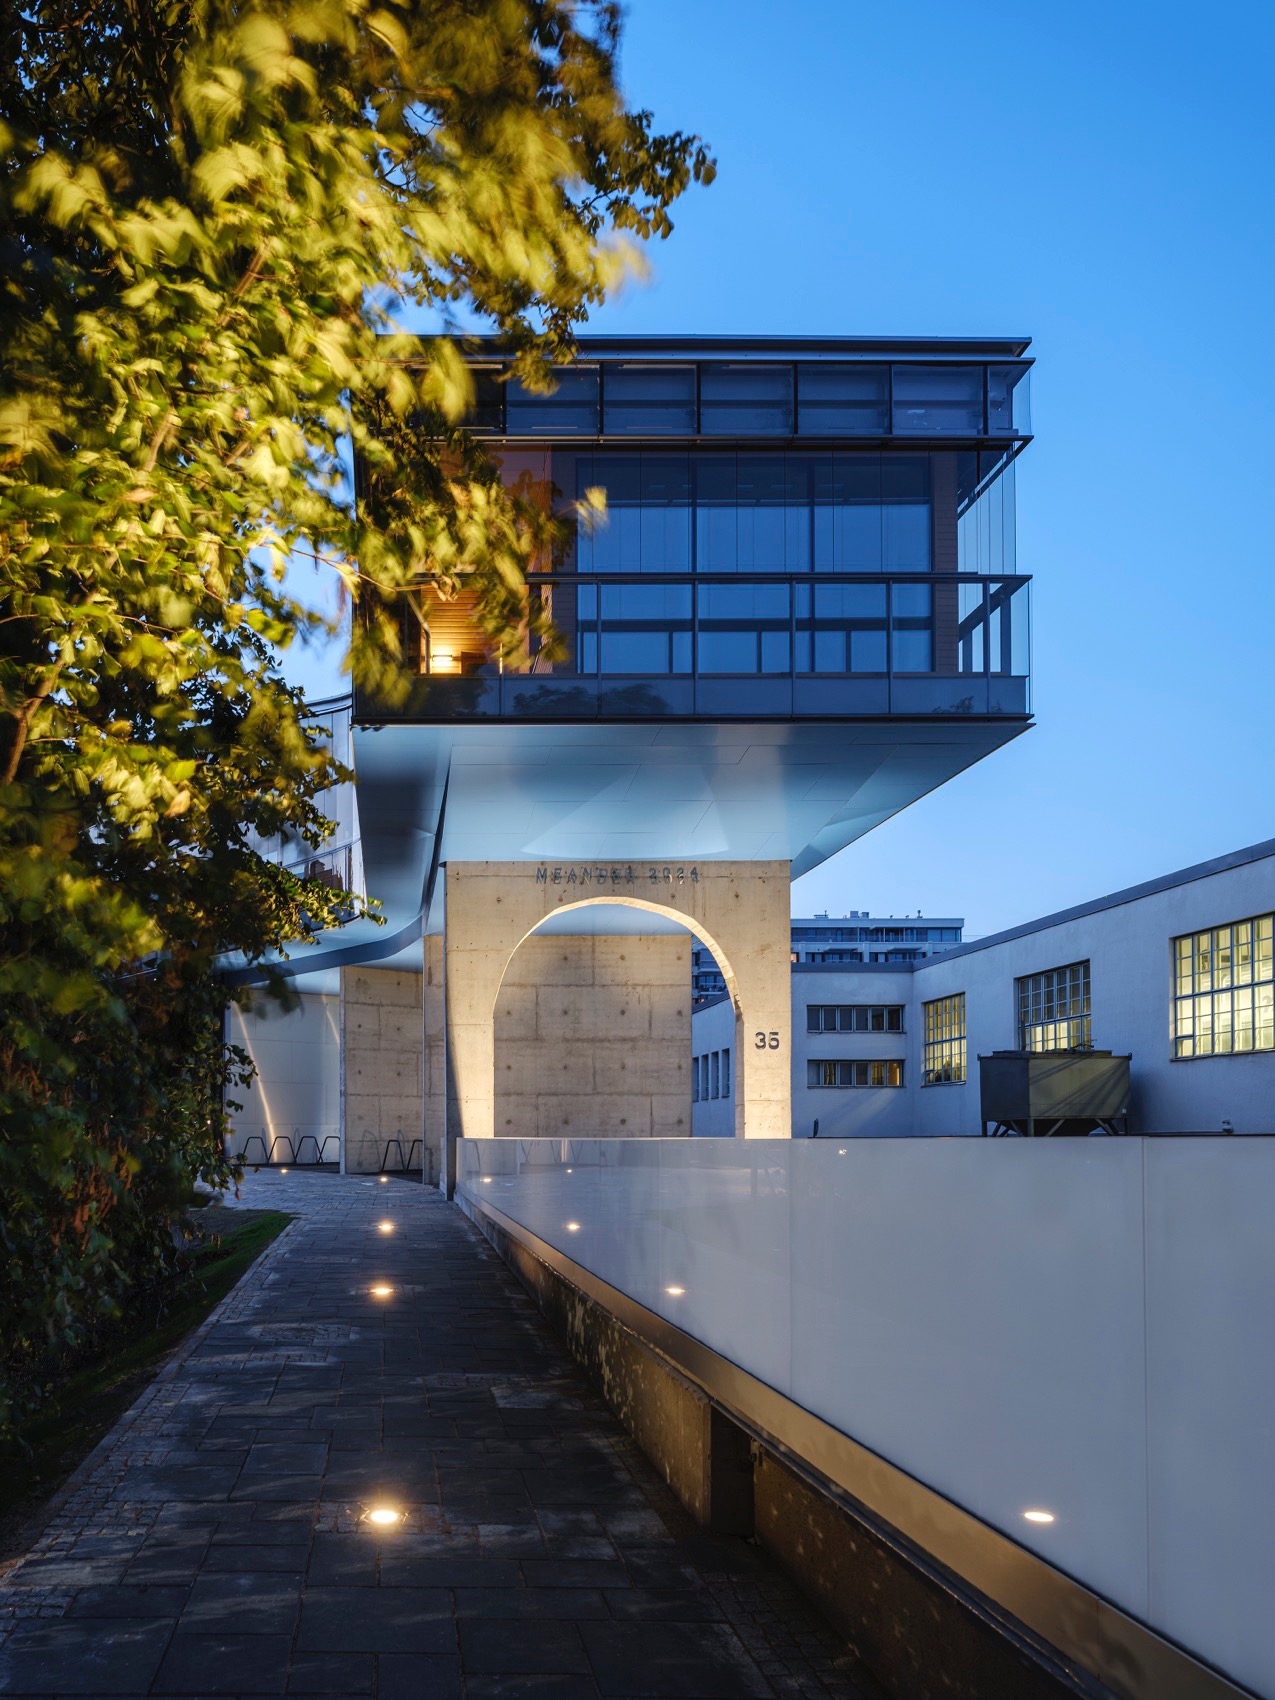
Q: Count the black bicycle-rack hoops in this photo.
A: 6